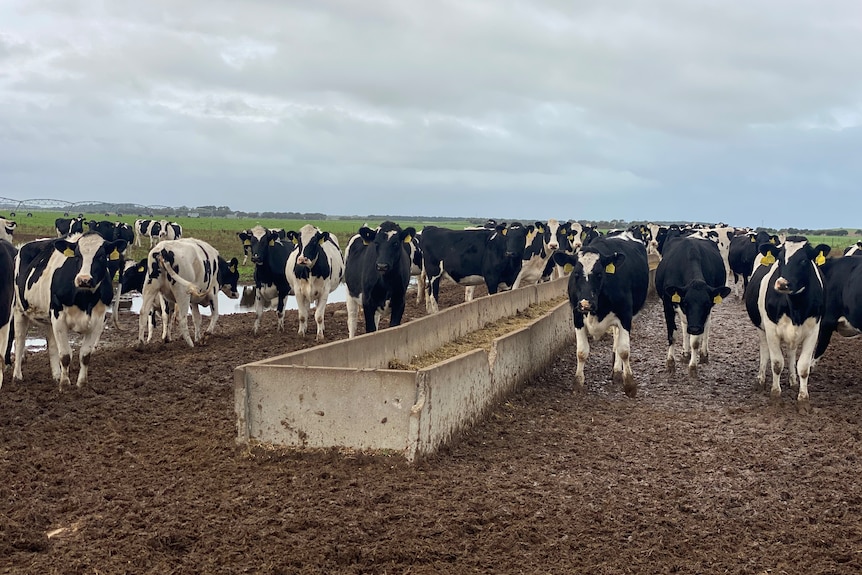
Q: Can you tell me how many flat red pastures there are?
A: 0